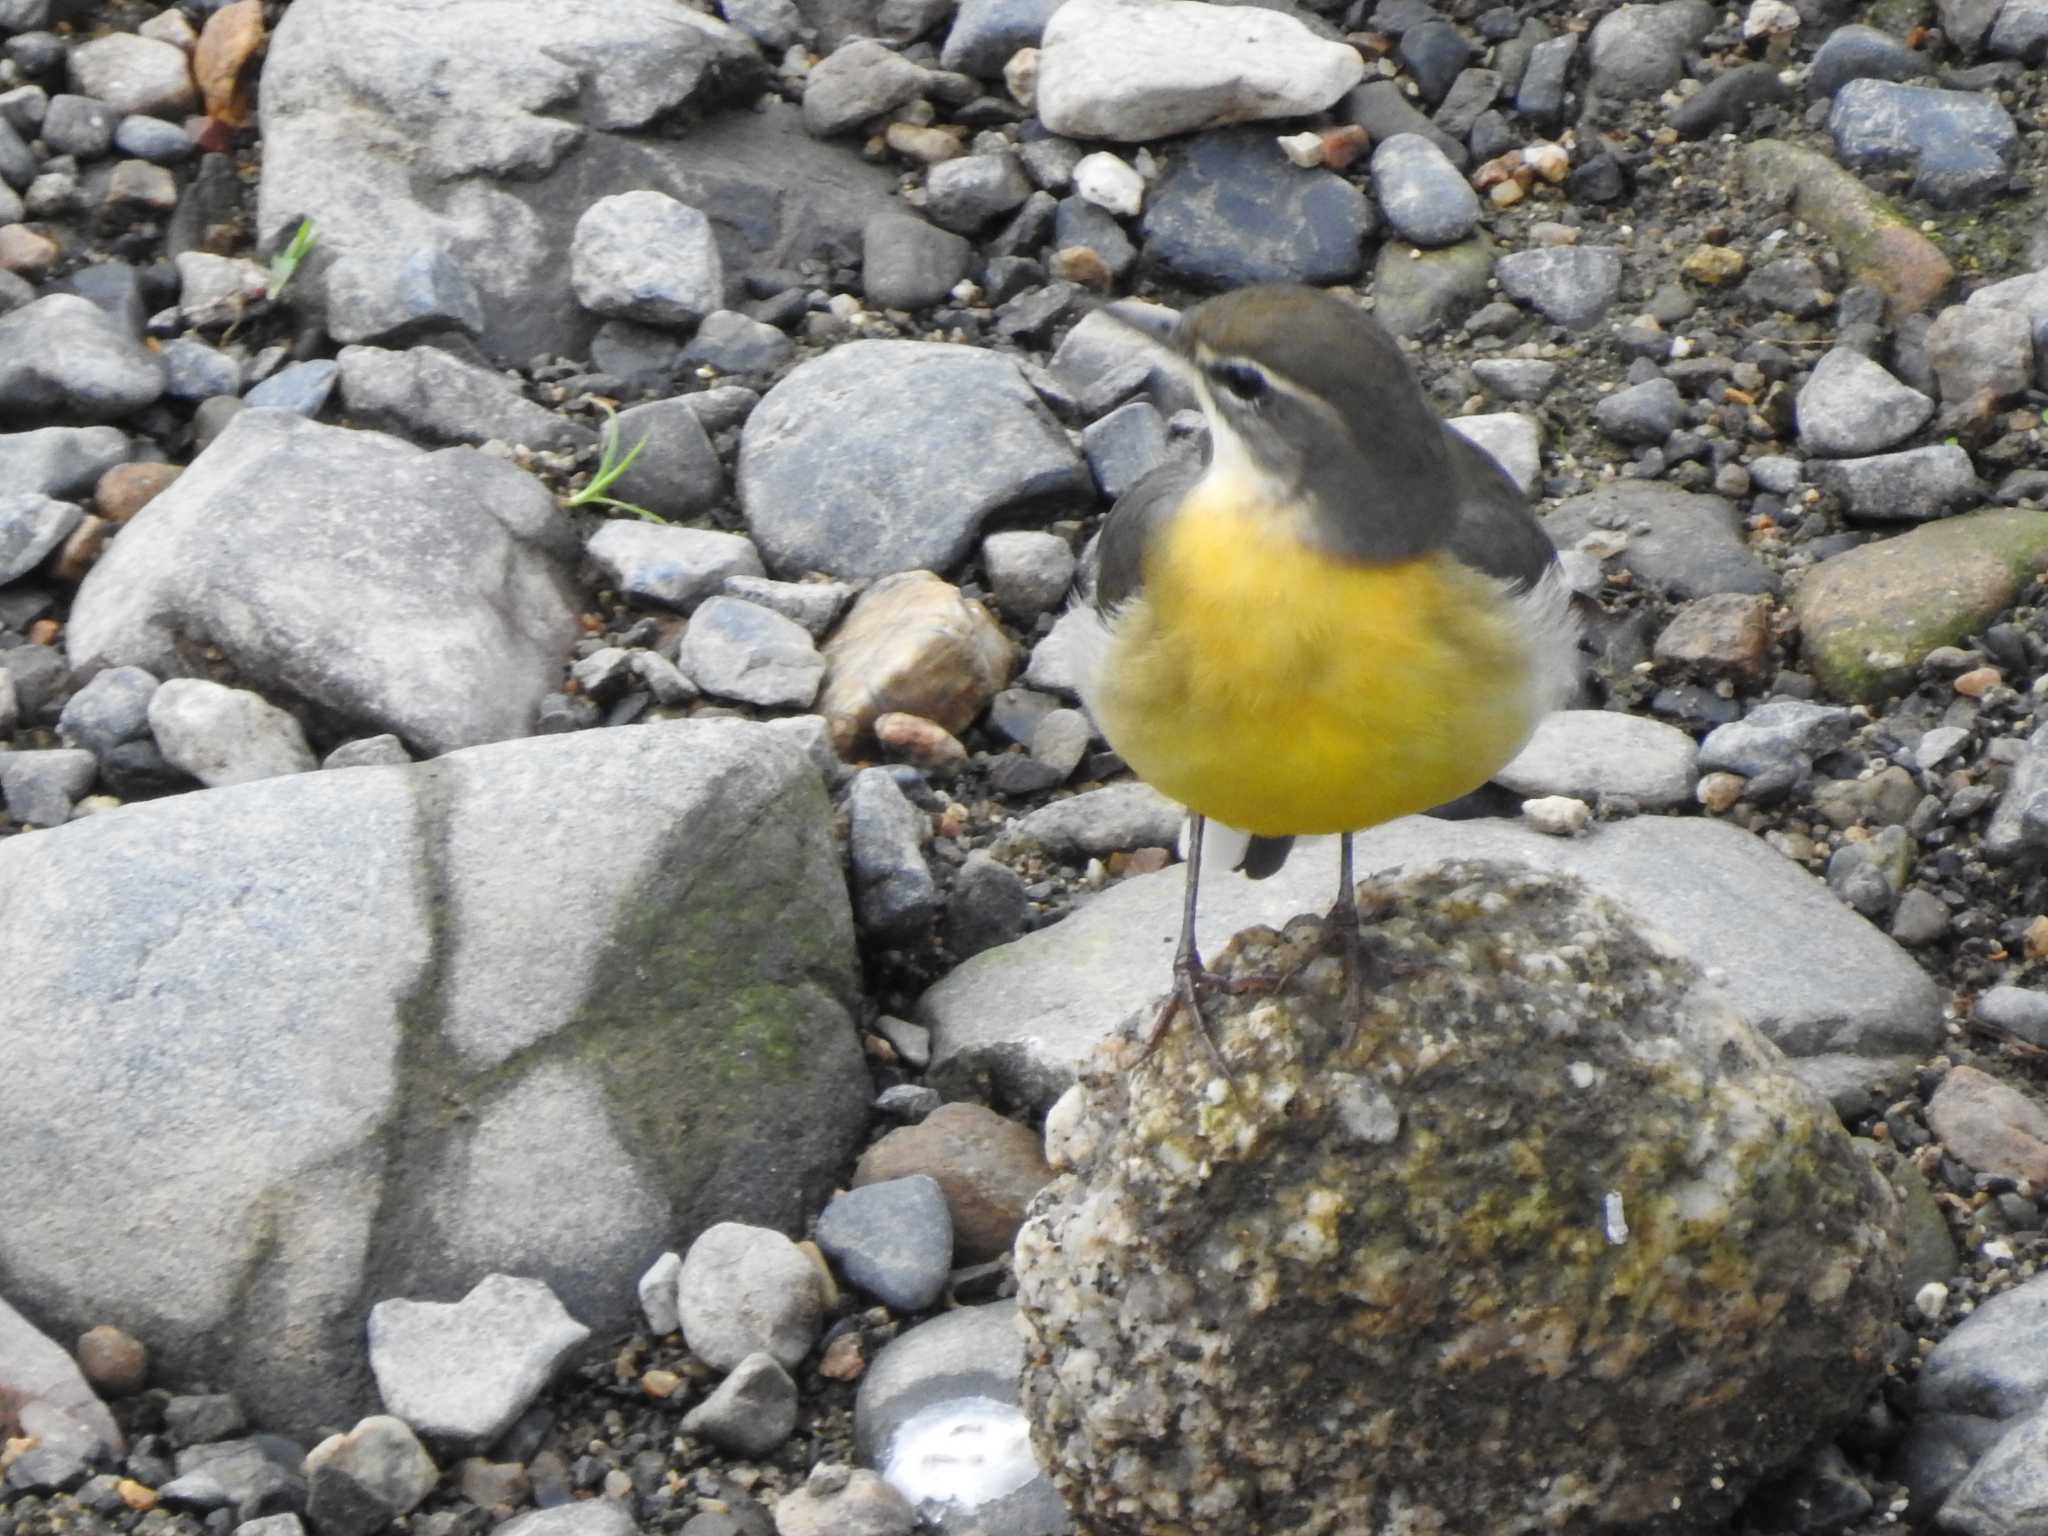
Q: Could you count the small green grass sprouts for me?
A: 2